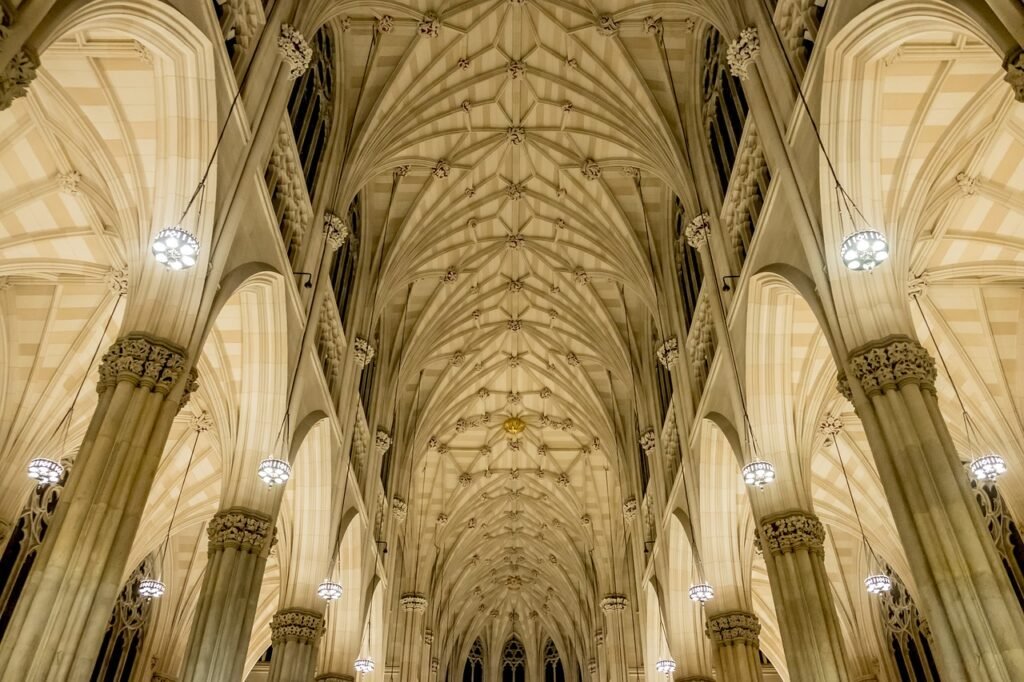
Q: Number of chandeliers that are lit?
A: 12